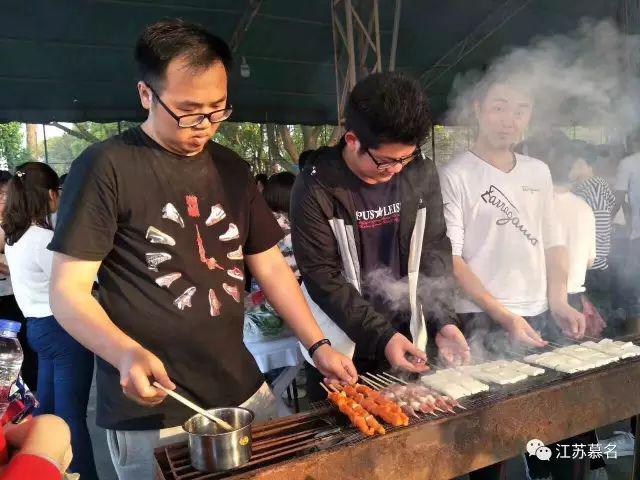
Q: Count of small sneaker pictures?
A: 11